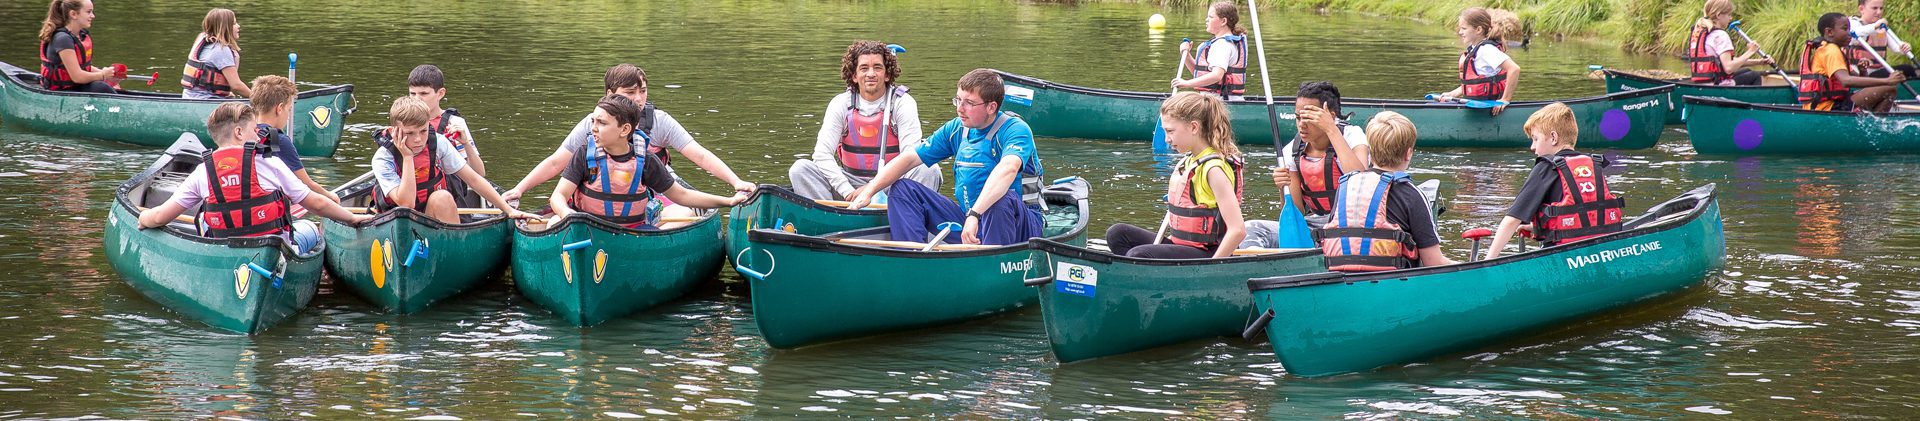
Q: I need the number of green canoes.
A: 11